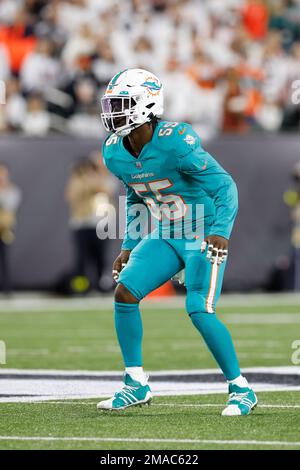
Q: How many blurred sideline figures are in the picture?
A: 3